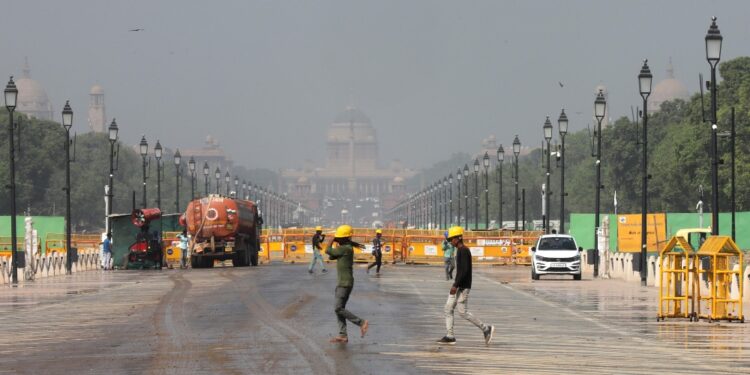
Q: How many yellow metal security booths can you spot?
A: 2